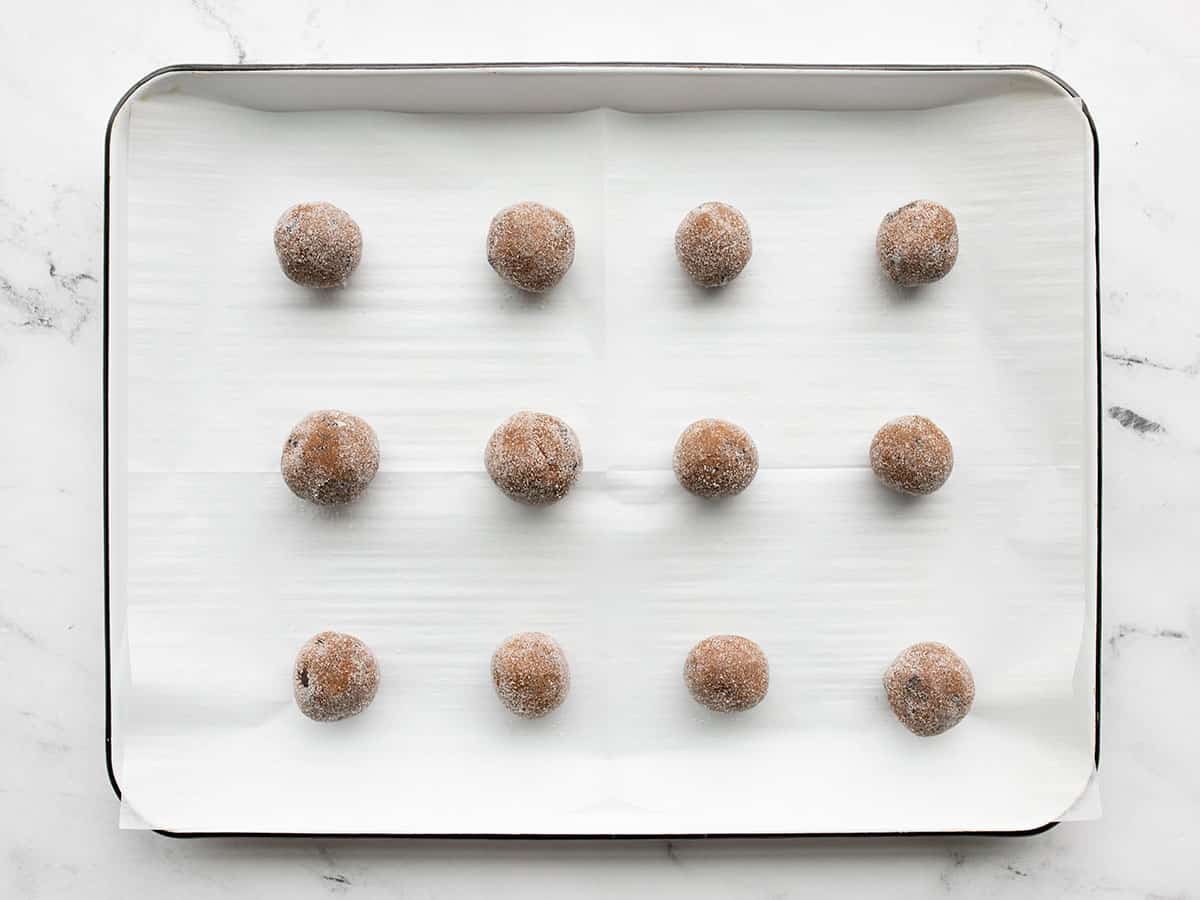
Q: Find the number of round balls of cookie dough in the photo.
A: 12